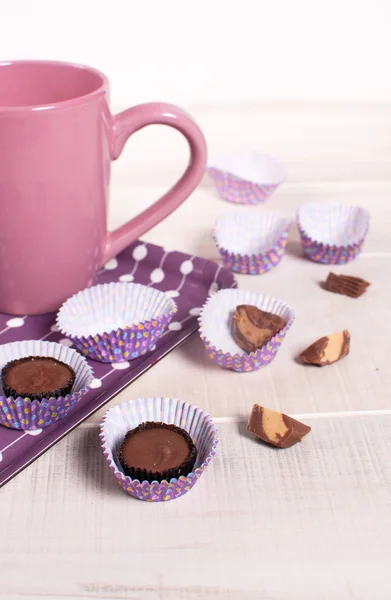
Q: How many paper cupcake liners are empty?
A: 4